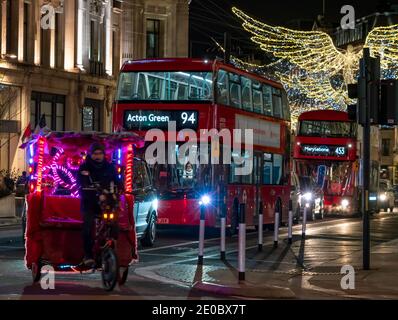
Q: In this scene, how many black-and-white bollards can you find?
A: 7